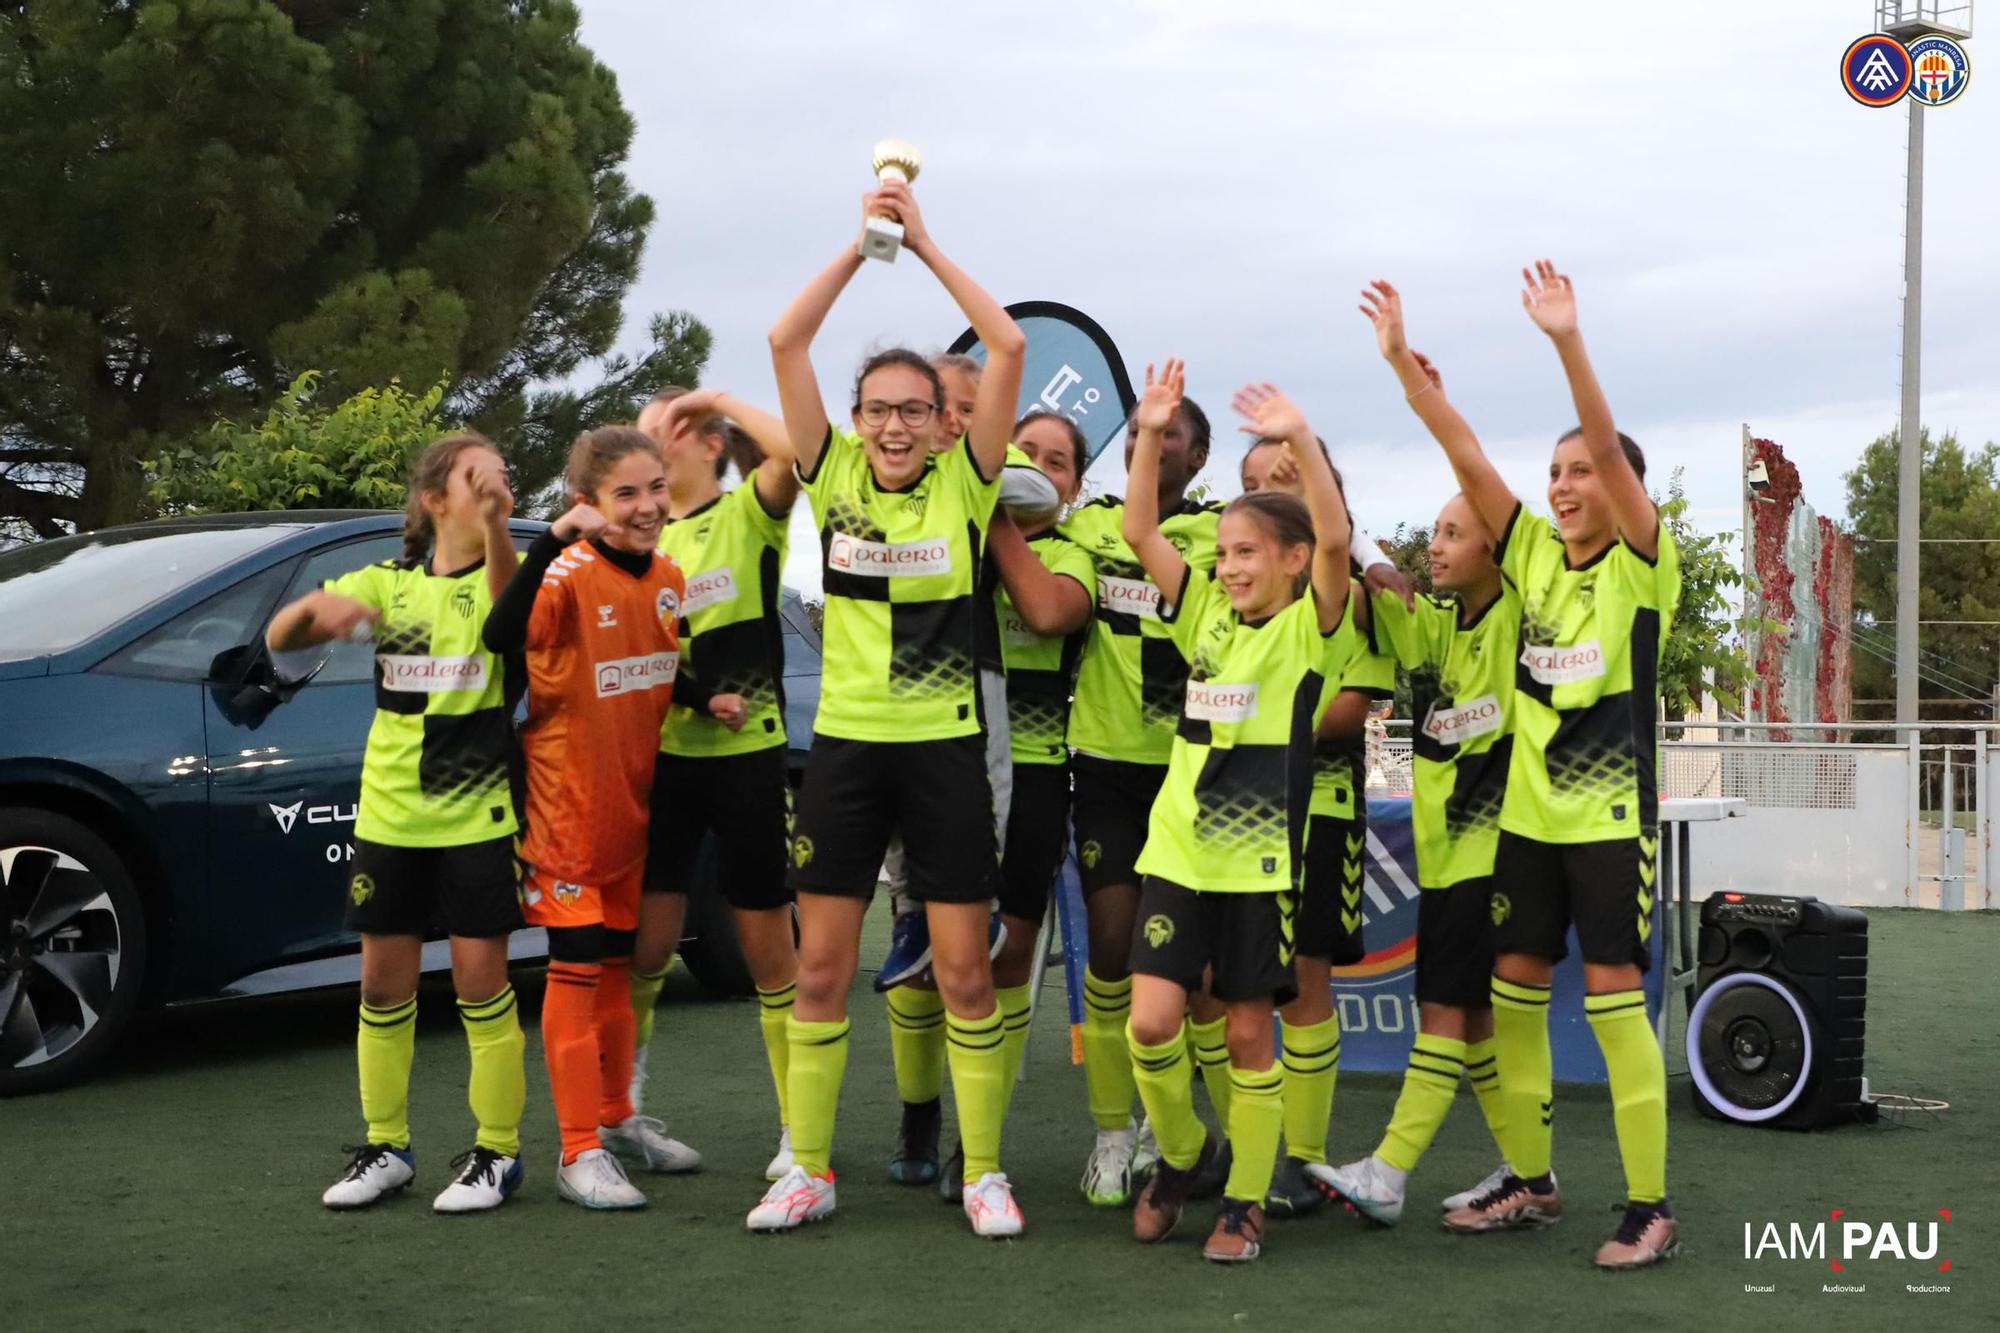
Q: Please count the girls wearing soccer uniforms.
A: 11